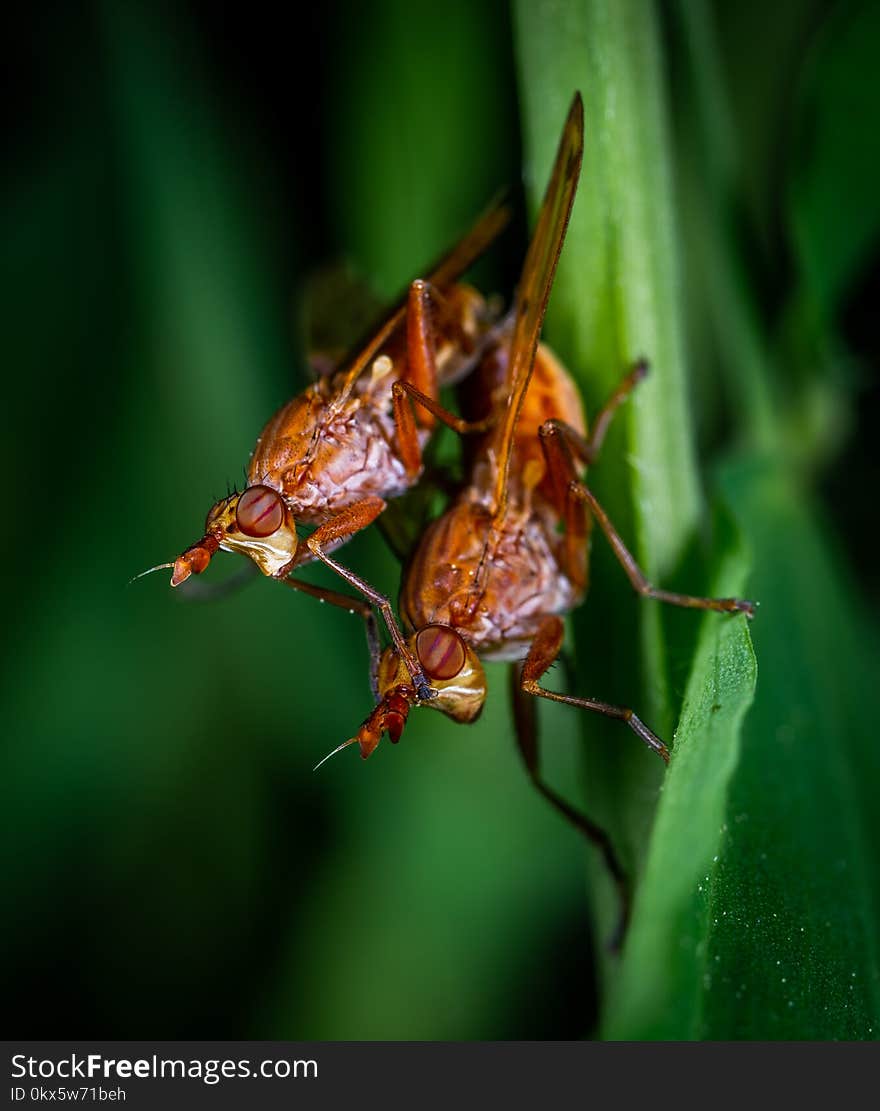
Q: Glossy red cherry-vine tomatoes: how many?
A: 0